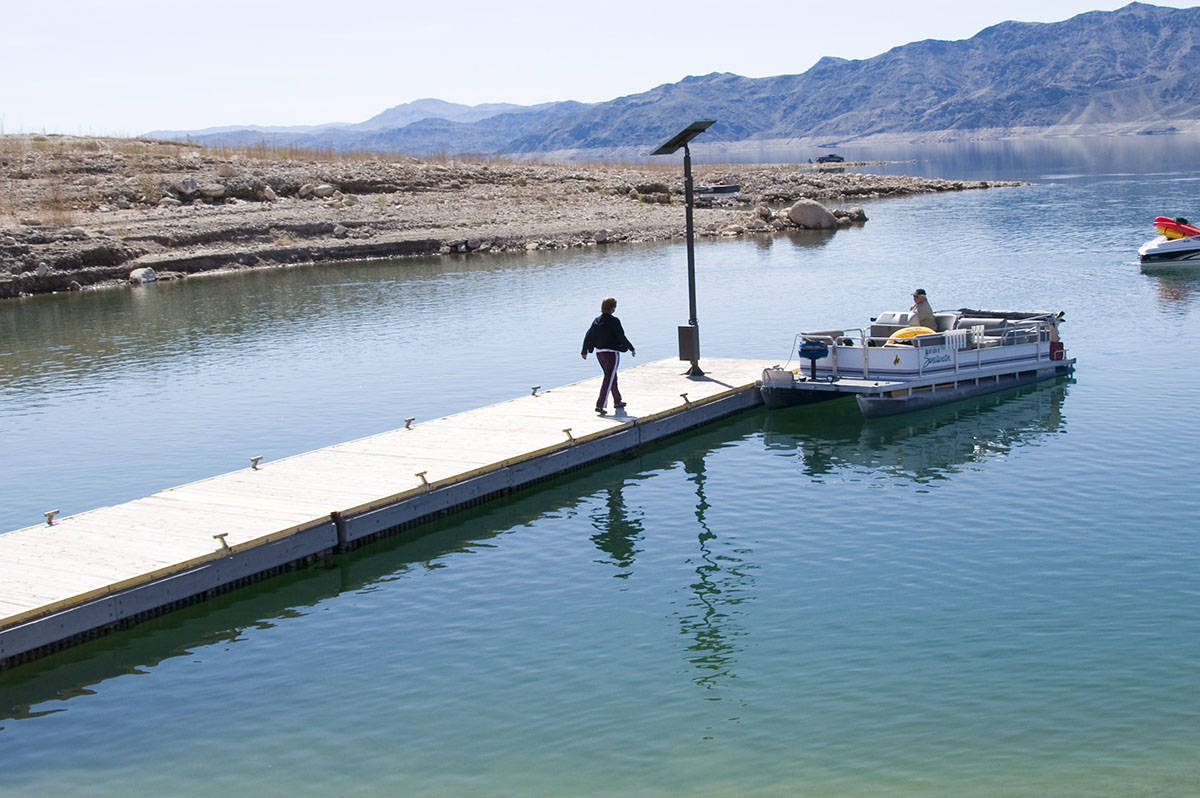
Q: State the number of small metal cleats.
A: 8